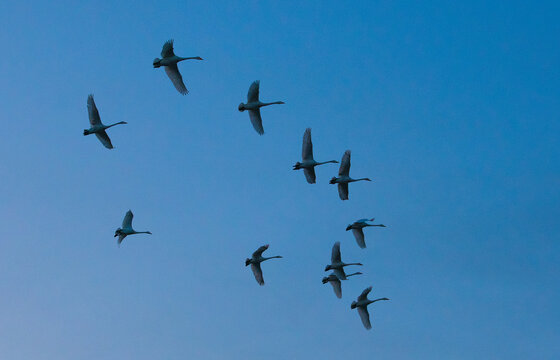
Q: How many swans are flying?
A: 11